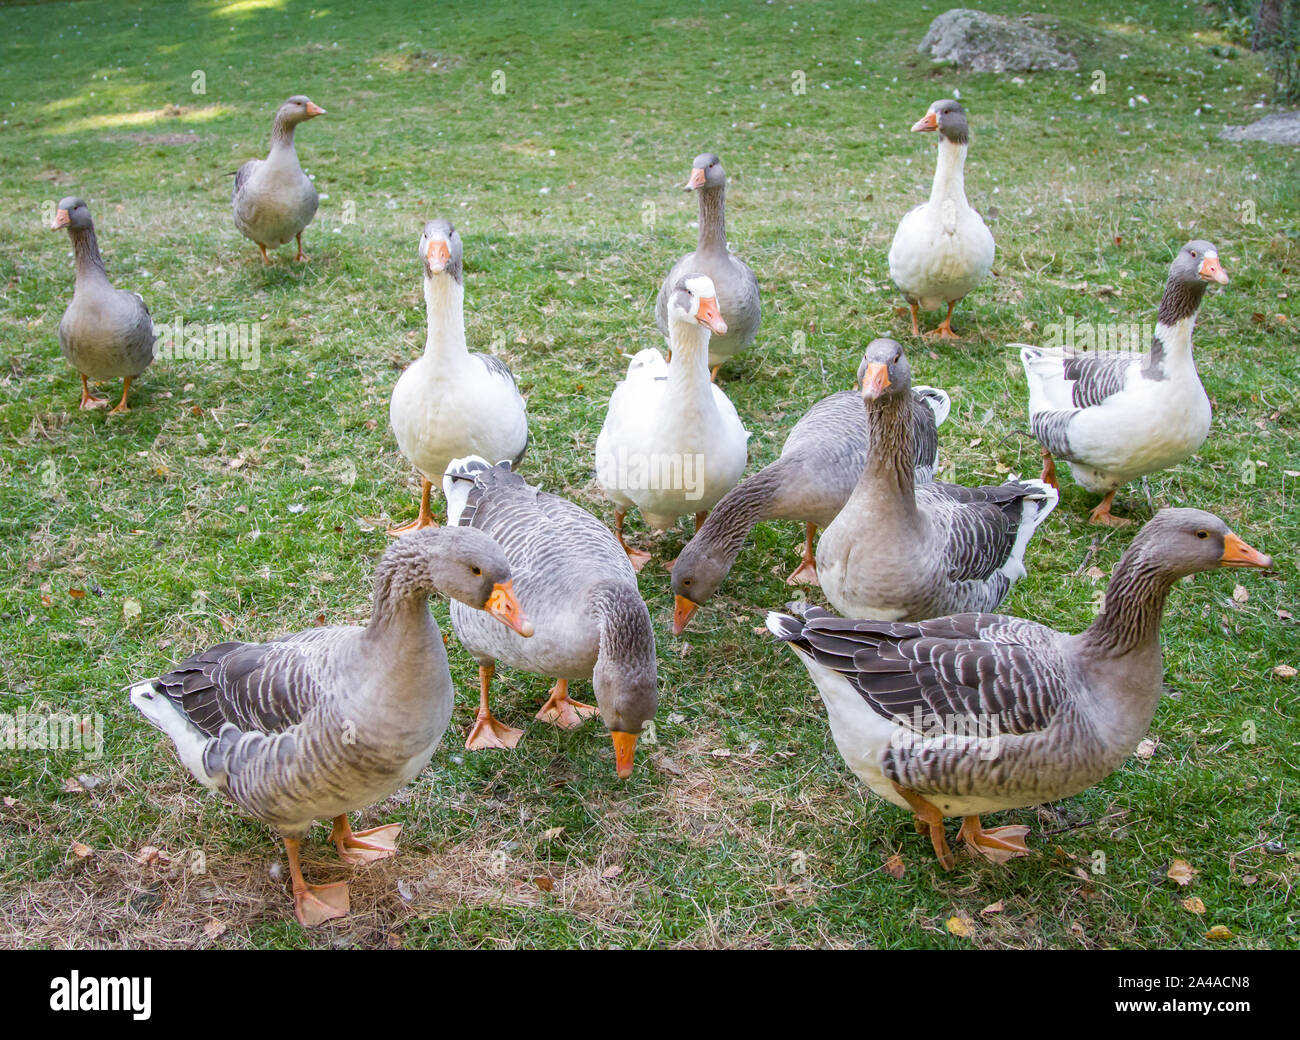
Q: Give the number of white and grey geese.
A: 12